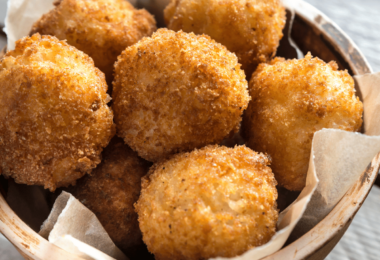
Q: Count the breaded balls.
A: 7